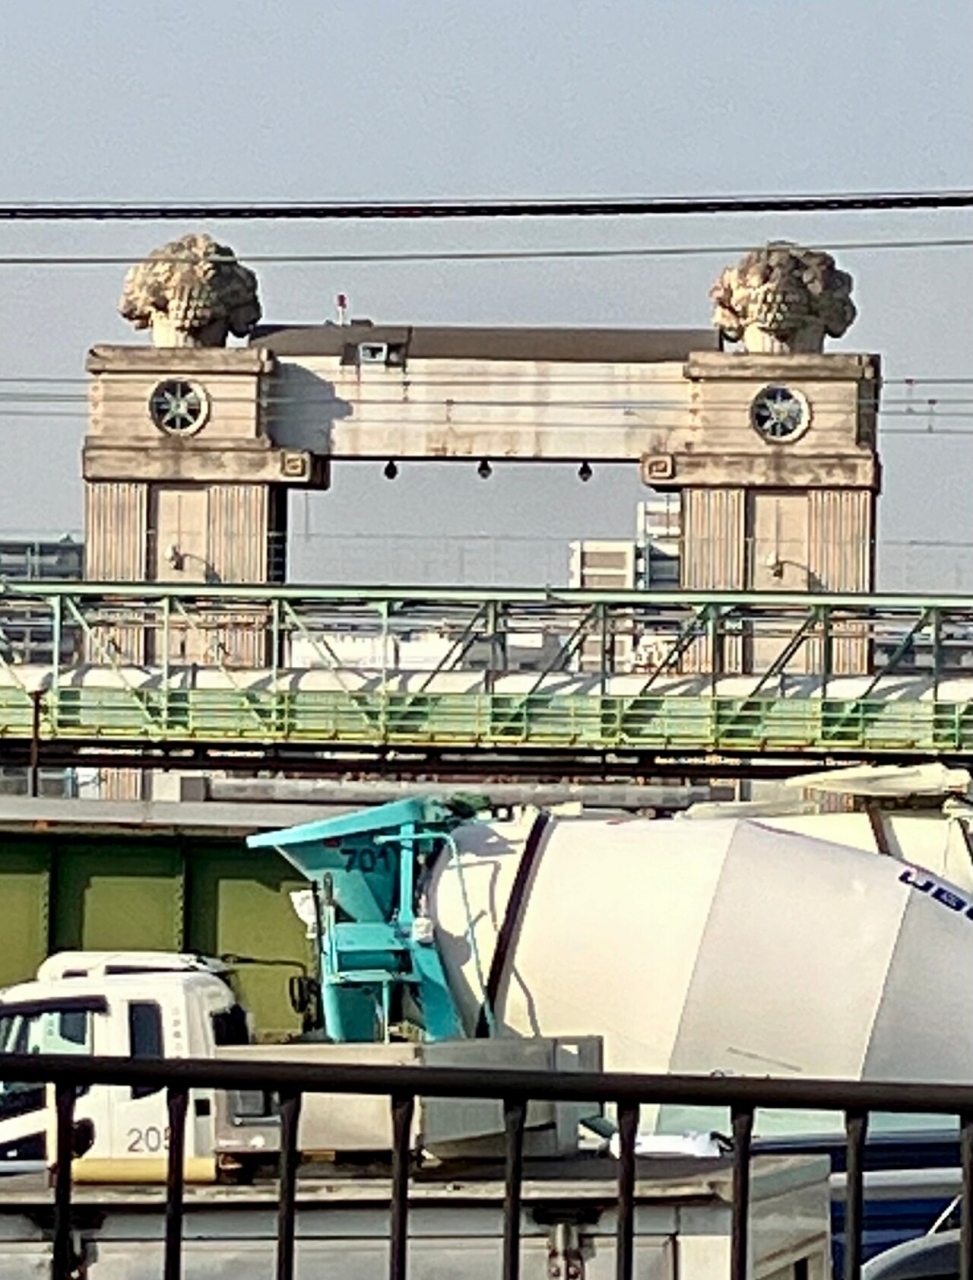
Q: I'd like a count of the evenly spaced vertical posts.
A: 9